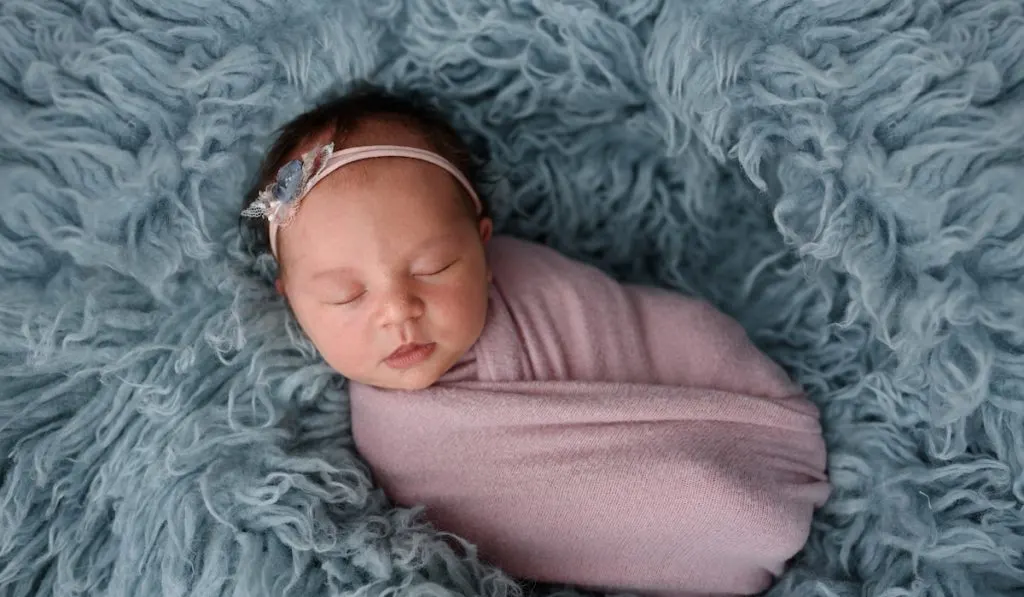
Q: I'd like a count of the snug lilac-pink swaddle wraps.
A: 1